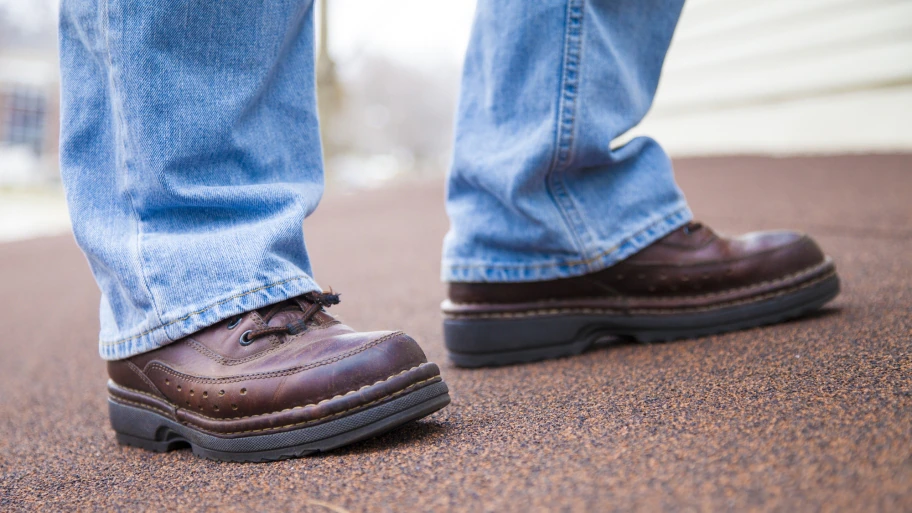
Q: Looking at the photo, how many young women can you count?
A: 0